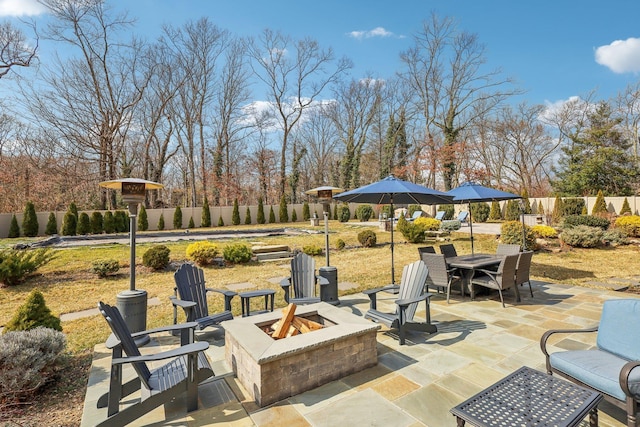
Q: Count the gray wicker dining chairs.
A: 6